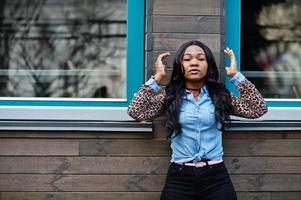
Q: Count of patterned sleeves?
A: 2